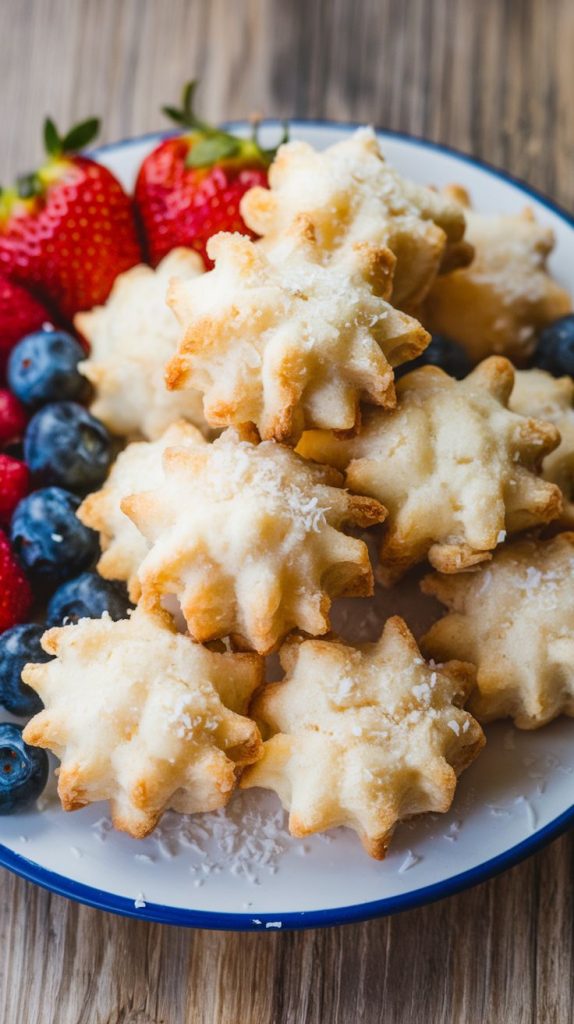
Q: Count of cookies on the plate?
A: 11